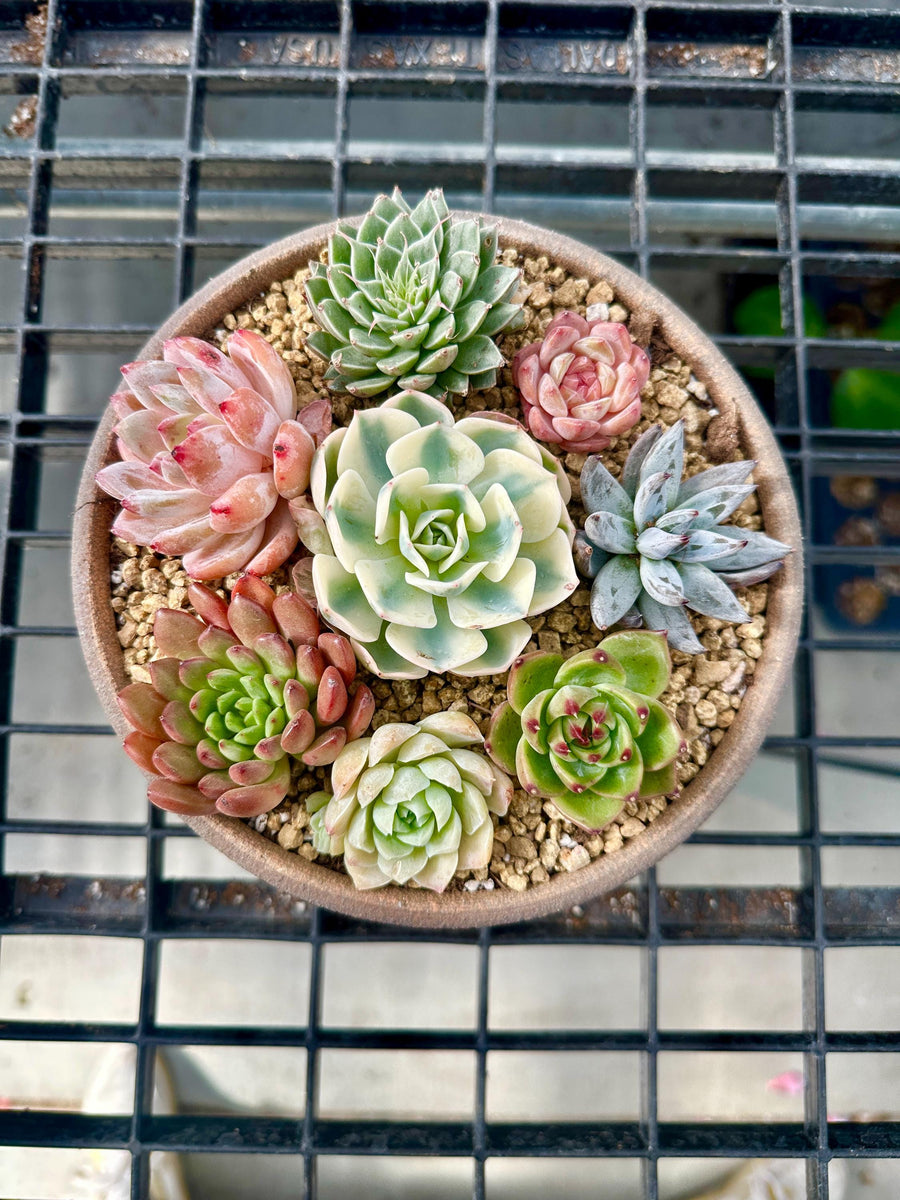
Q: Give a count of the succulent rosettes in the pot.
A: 8